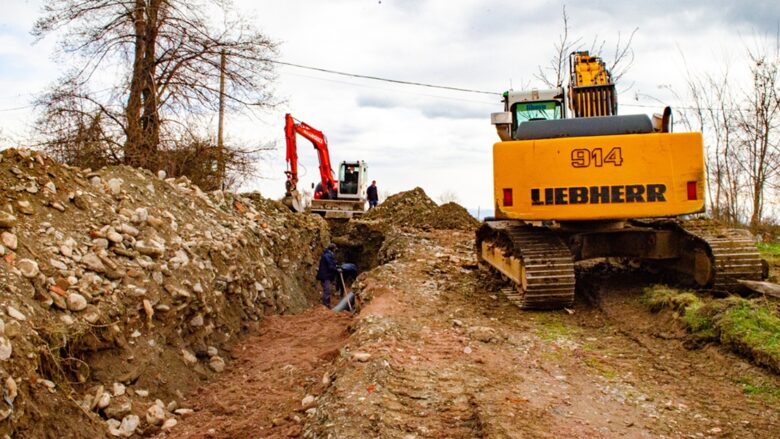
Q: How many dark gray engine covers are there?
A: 1